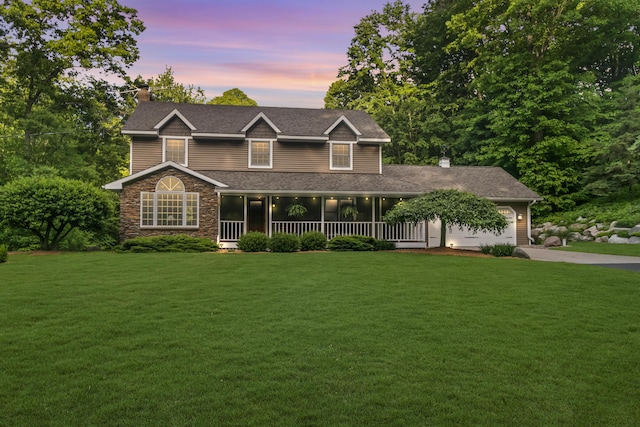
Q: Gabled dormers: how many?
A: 3